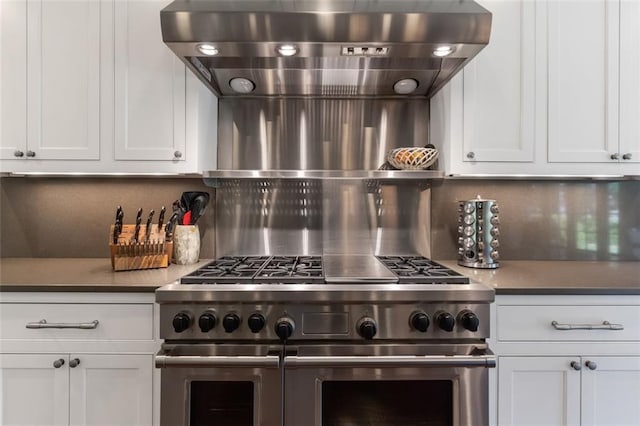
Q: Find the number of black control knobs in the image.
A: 9